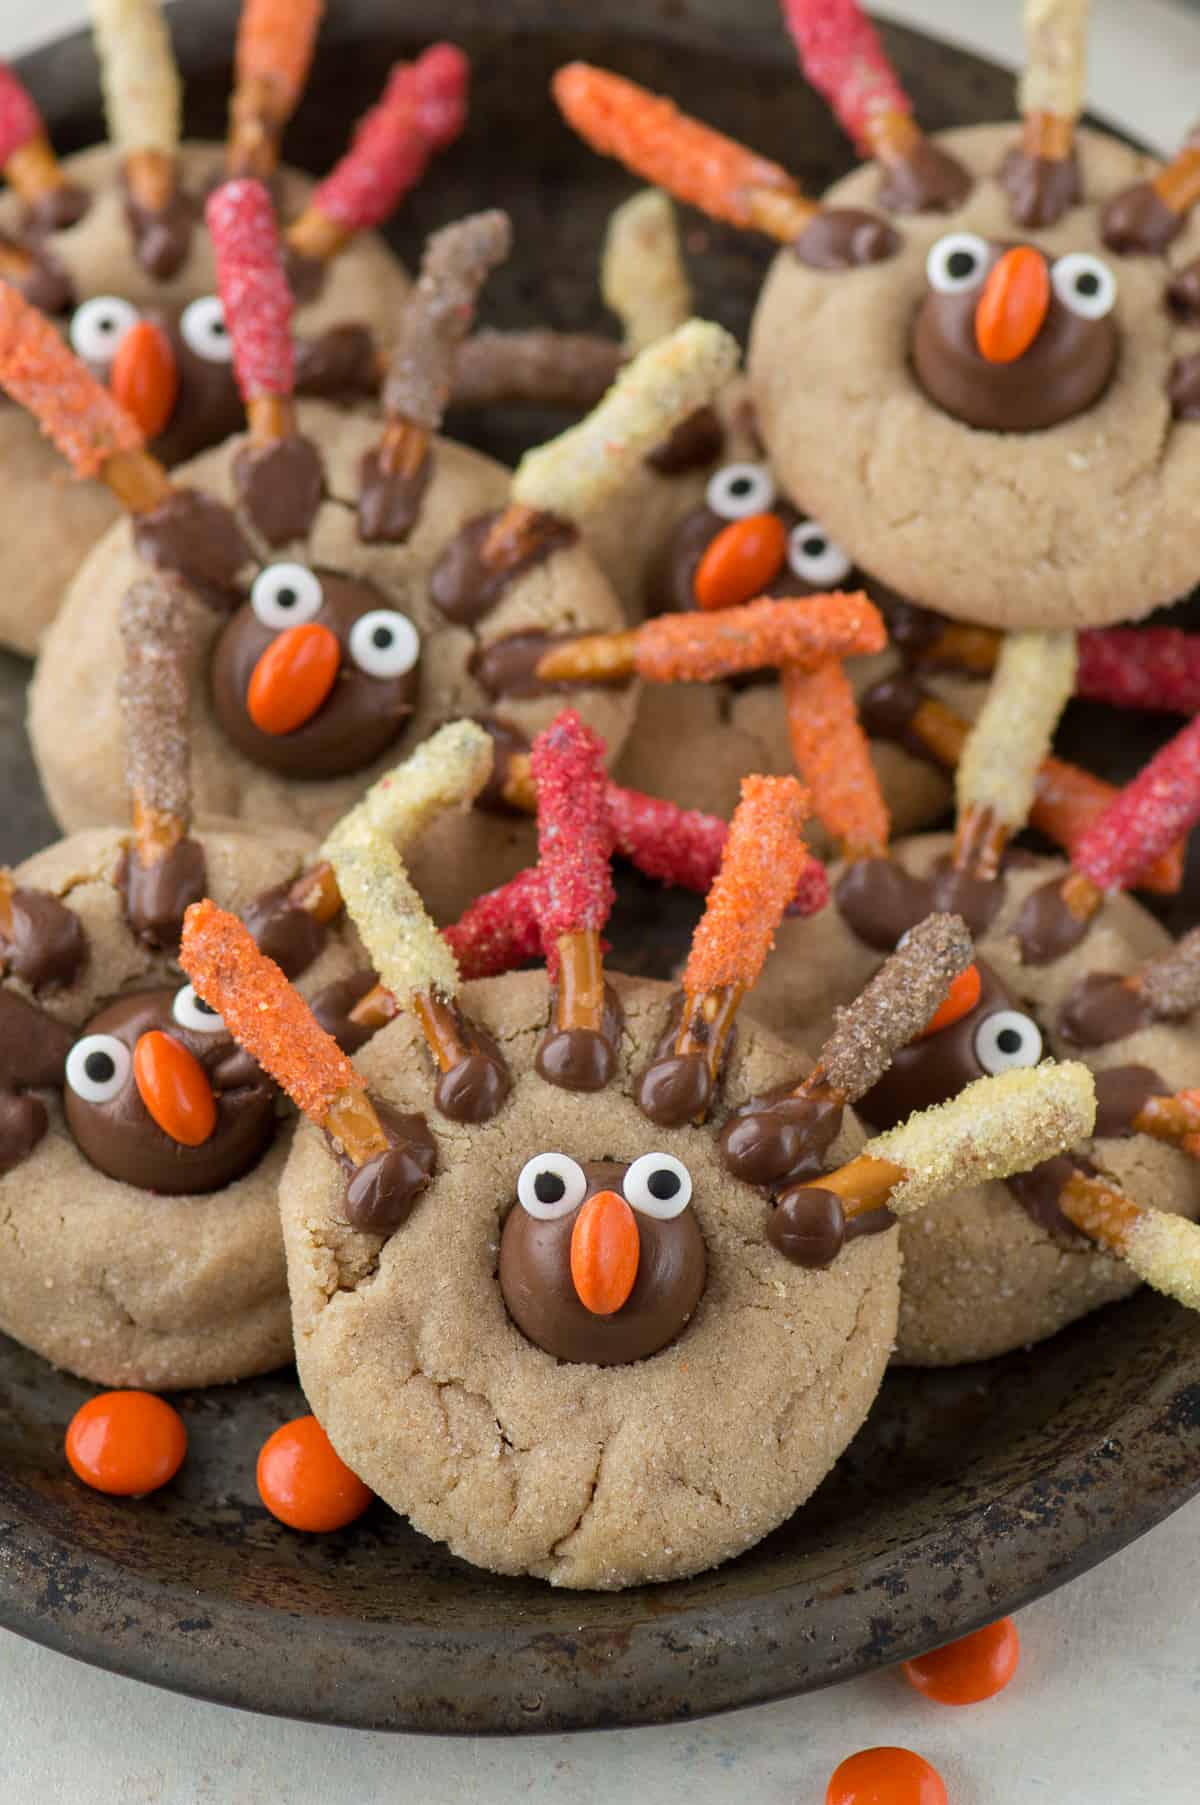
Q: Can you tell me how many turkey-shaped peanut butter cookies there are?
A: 7